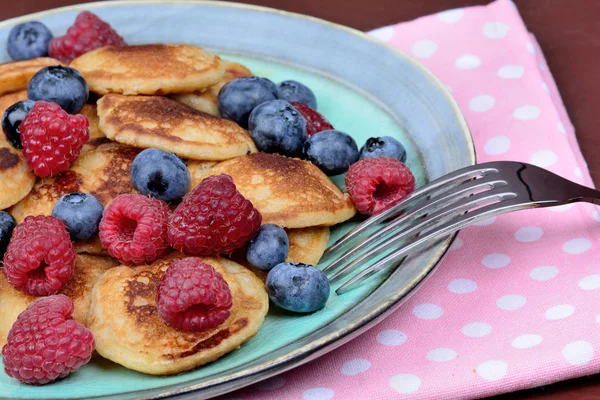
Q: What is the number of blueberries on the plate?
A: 13